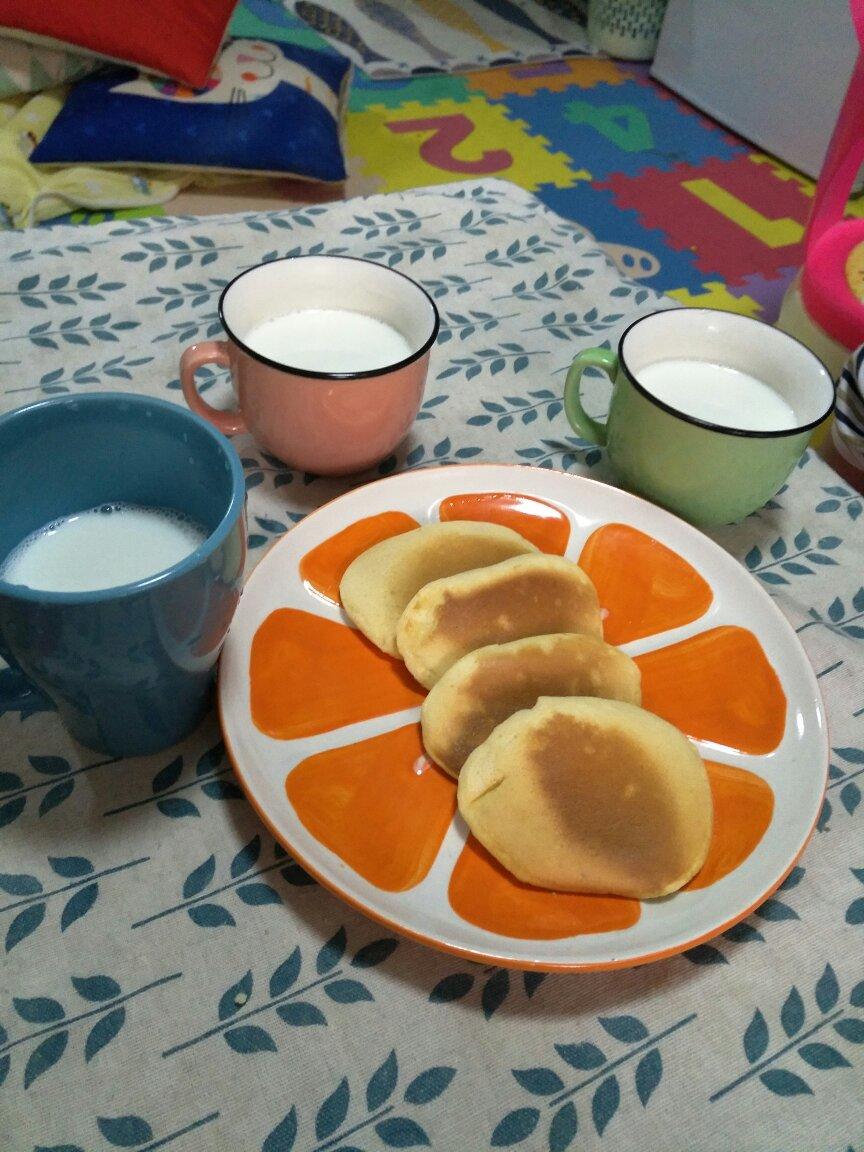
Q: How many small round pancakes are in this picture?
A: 4